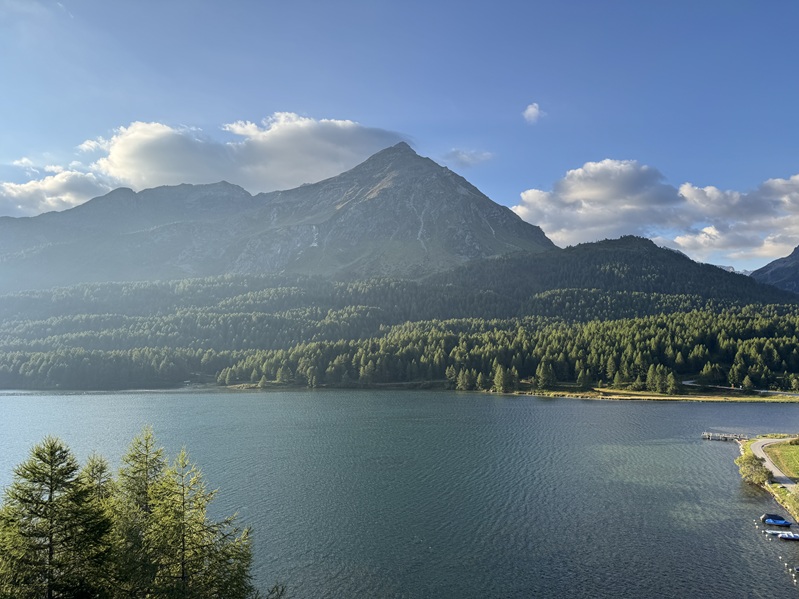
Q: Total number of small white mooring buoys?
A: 11